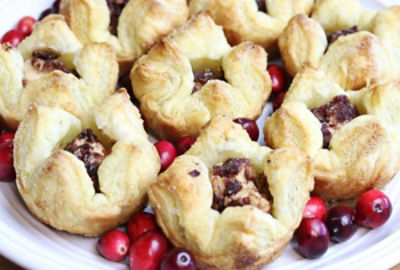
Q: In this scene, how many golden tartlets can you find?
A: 8